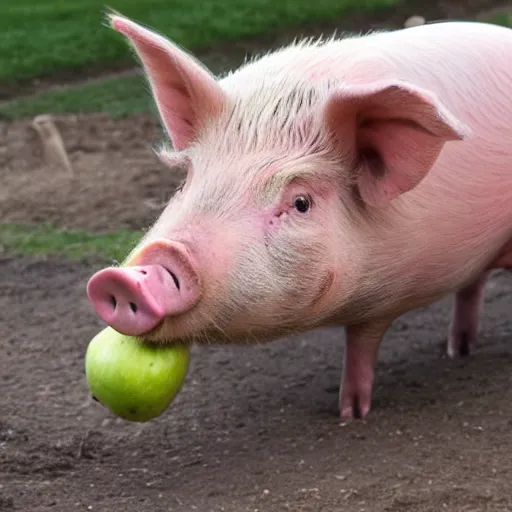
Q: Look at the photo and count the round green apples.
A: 1